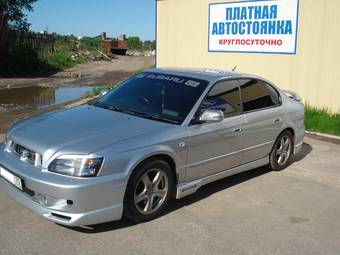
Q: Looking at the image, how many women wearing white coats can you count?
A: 0